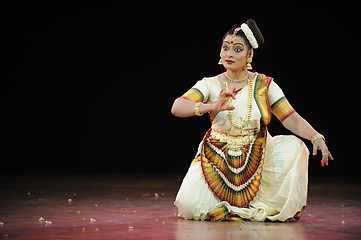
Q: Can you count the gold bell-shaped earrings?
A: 2